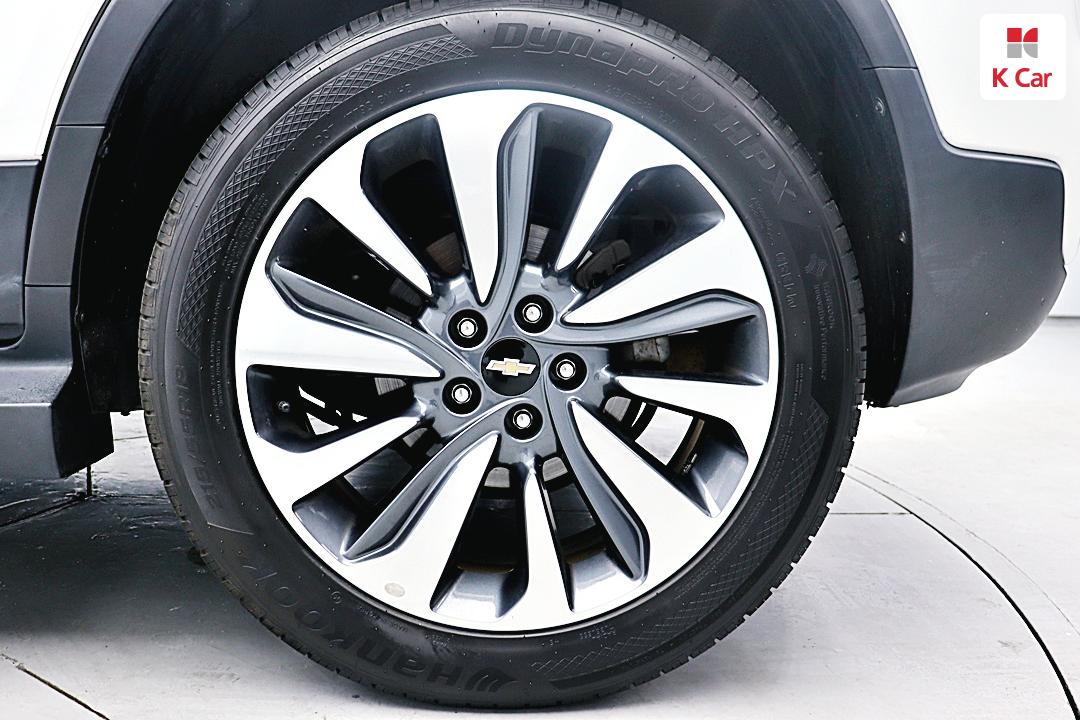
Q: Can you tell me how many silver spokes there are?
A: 10